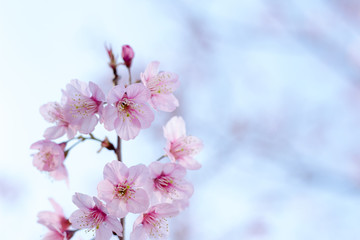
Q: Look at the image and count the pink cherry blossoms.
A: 11